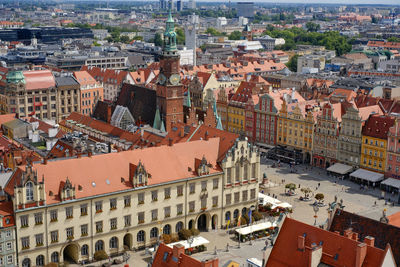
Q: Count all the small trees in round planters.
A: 3